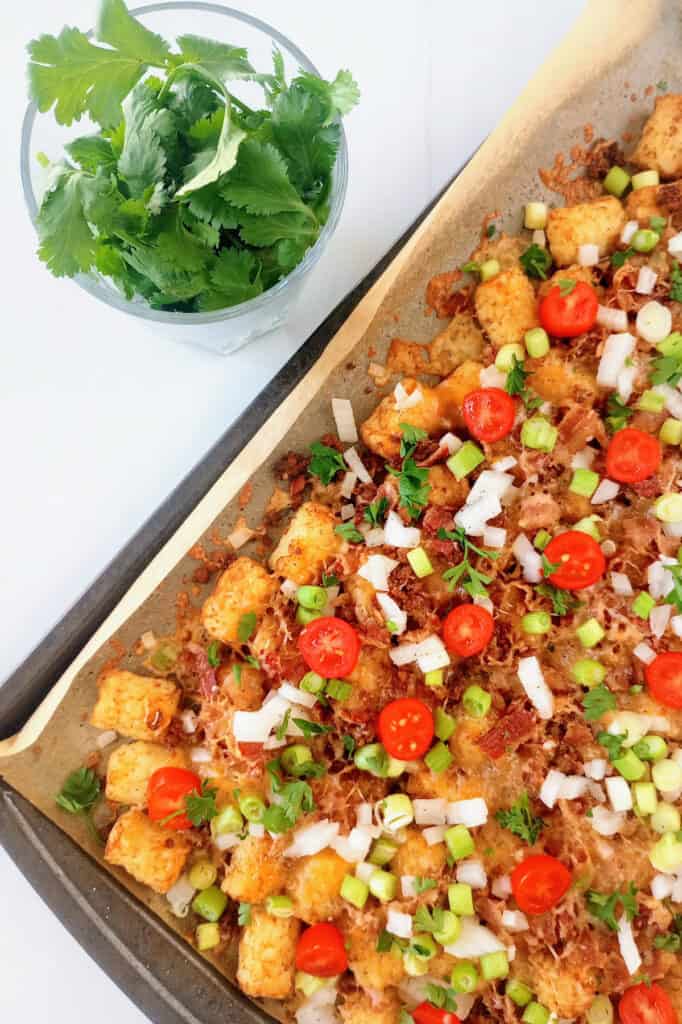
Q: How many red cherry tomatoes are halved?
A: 13